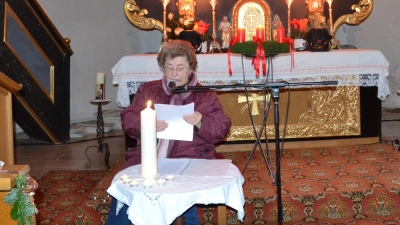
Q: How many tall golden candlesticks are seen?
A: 4